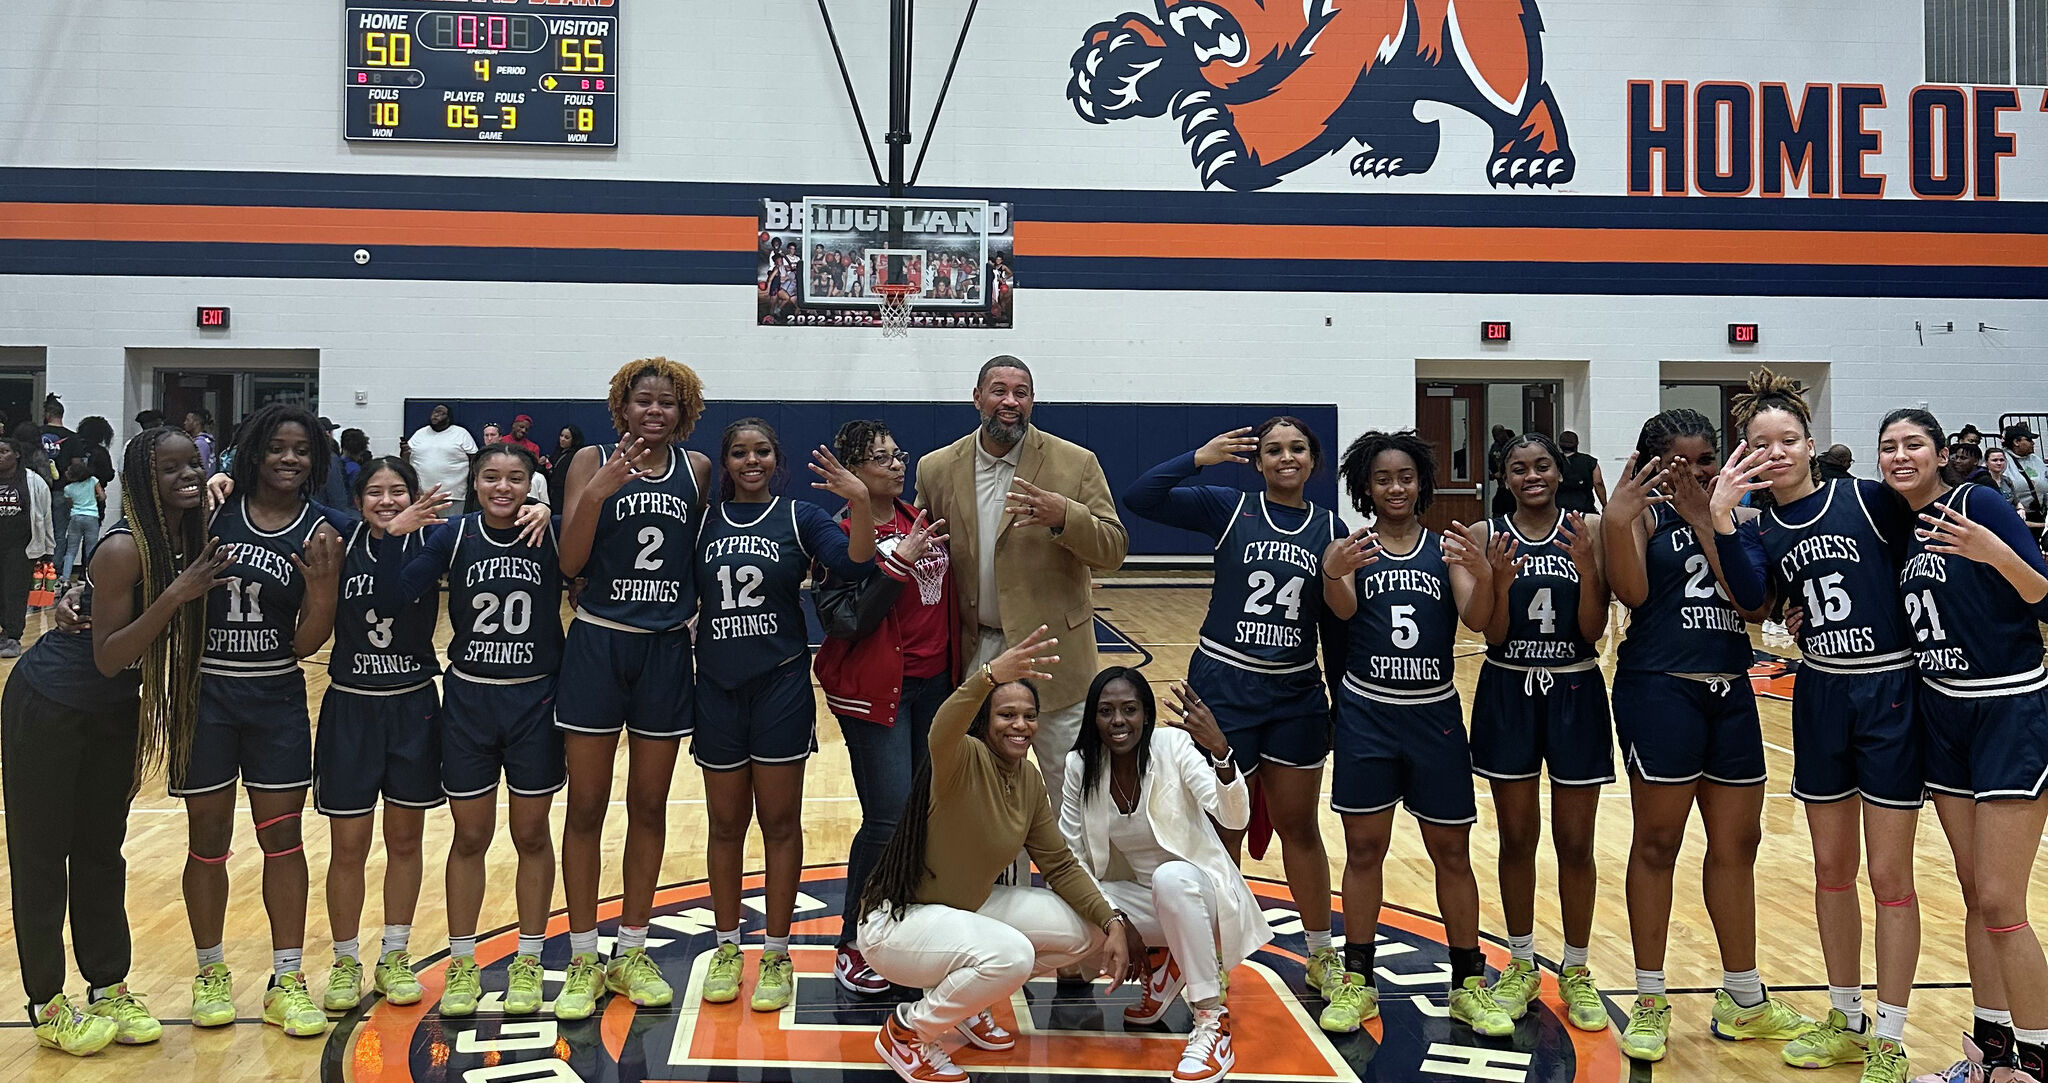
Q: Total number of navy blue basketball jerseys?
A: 12